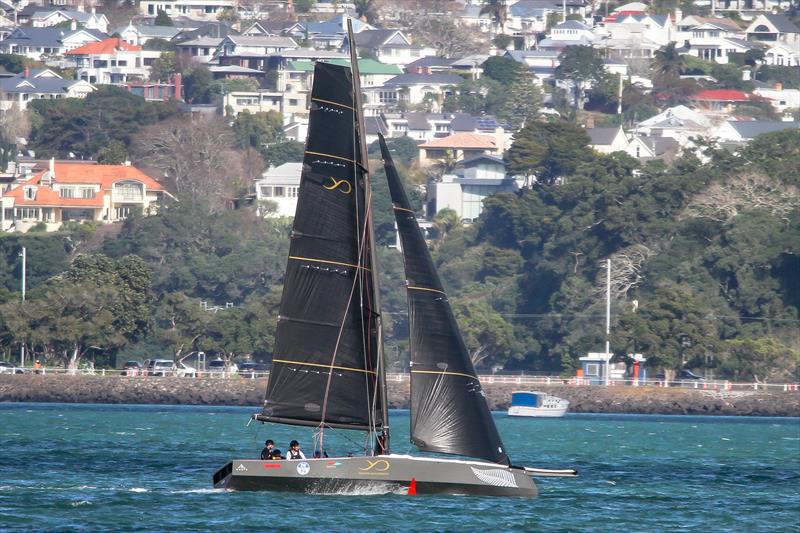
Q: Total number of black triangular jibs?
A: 1